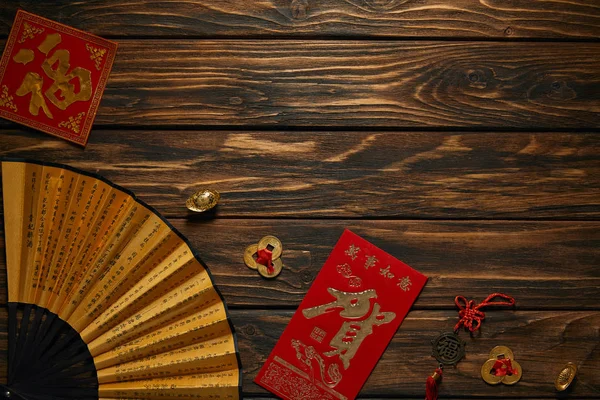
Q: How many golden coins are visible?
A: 6